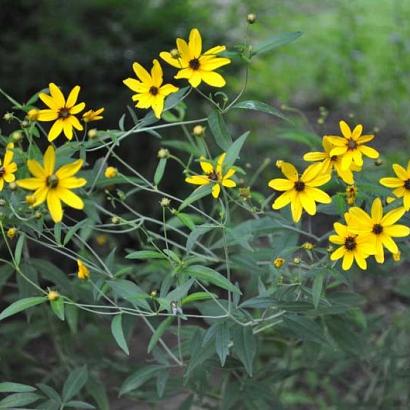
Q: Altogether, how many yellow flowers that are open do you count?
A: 12